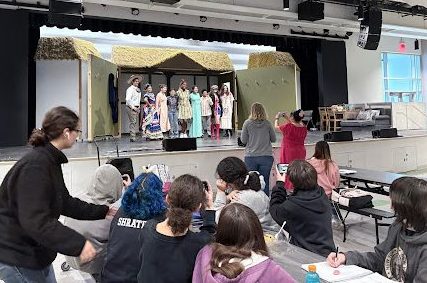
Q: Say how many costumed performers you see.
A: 9